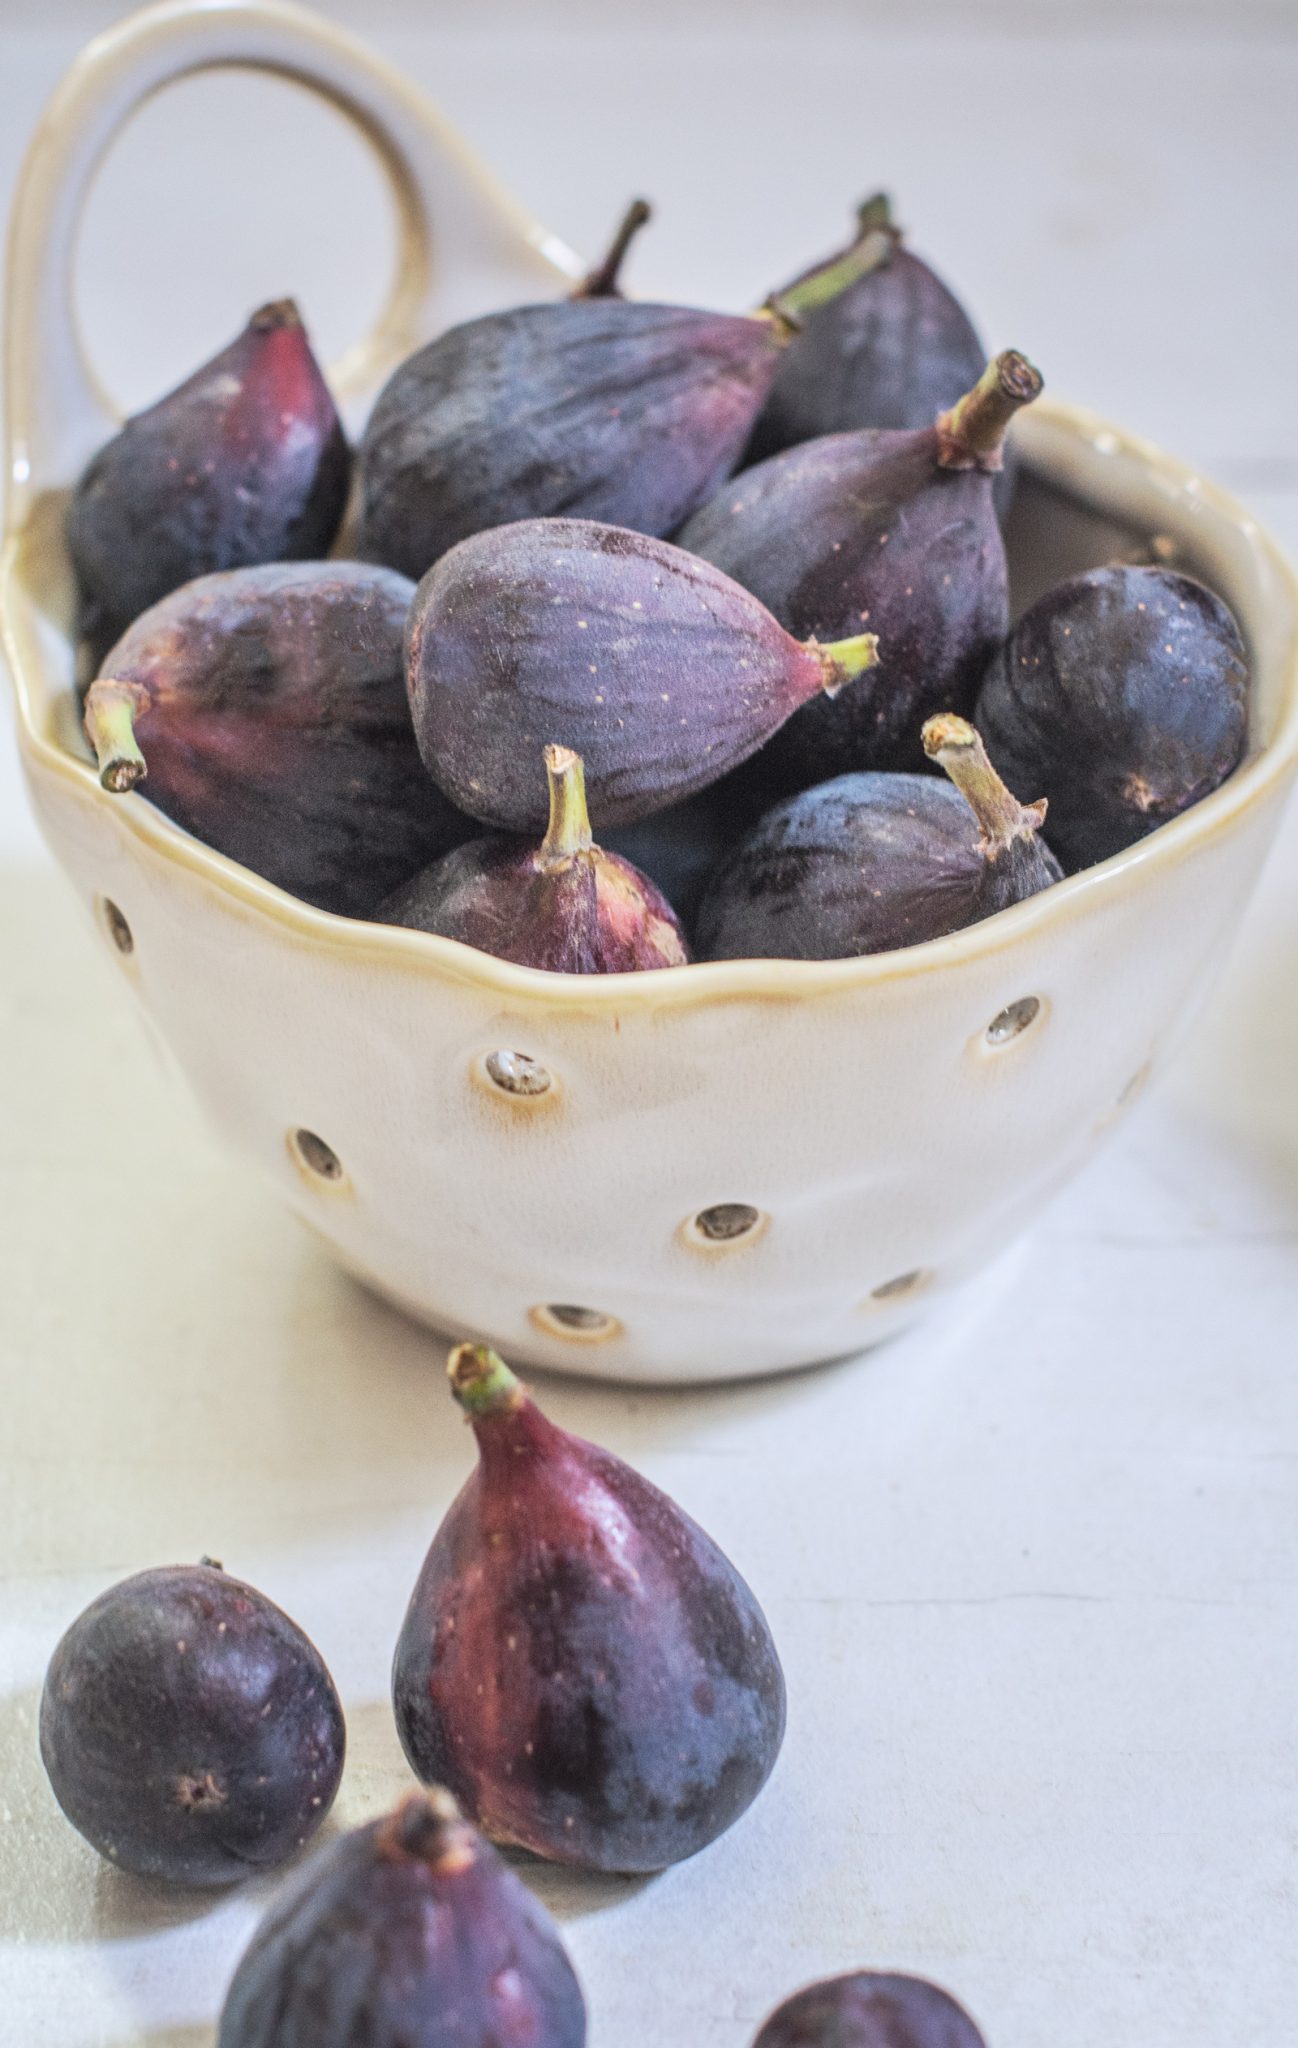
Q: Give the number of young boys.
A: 0